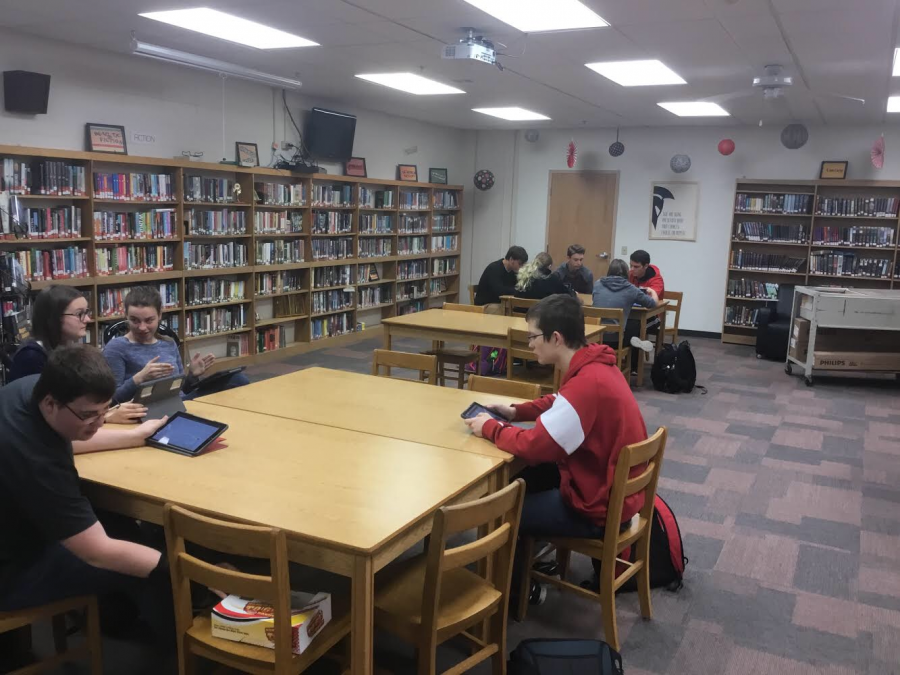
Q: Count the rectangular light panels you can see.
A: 8